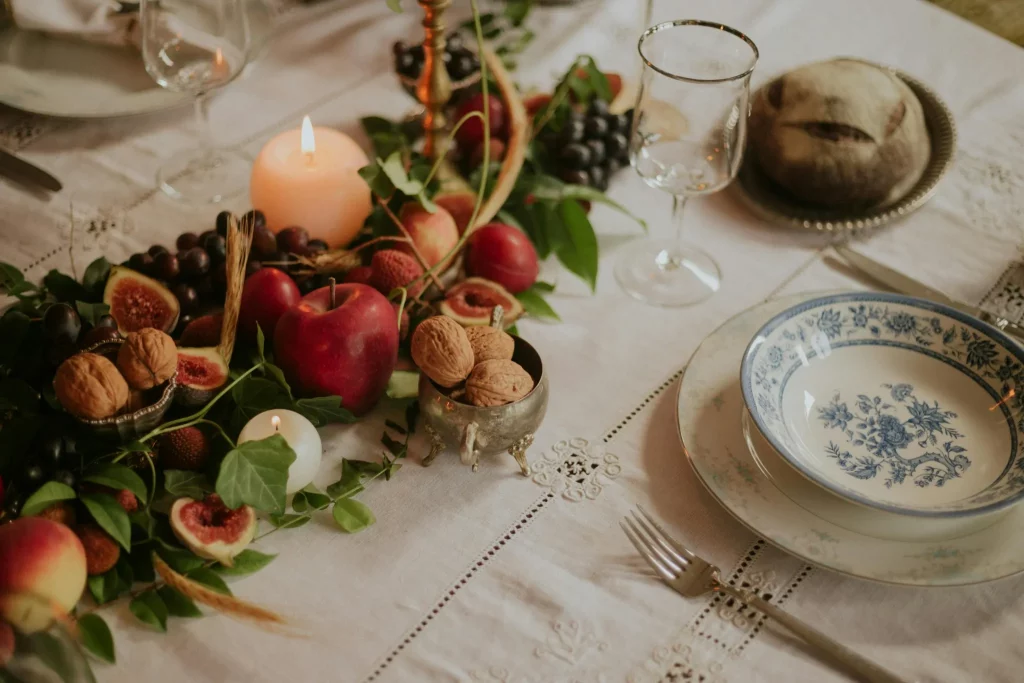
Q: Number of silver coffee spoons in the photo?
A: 0